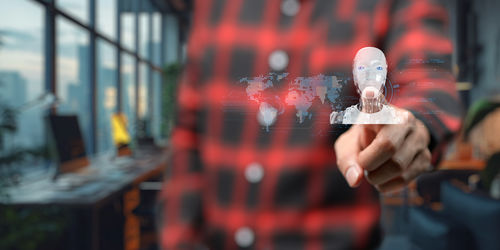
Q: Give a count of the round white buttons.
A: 5